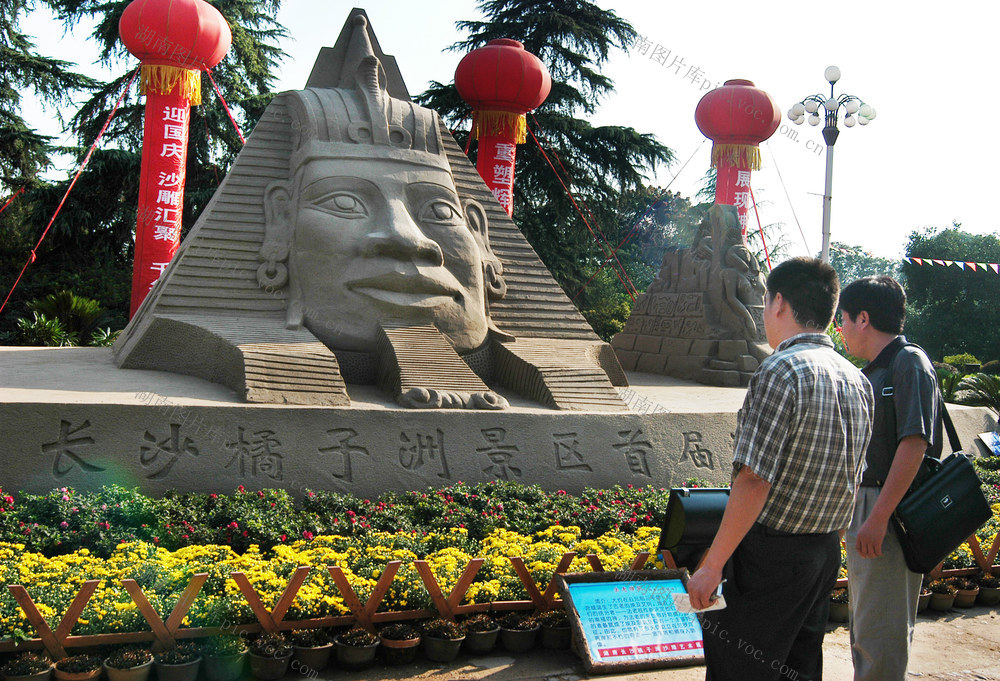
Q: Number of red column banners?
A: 3